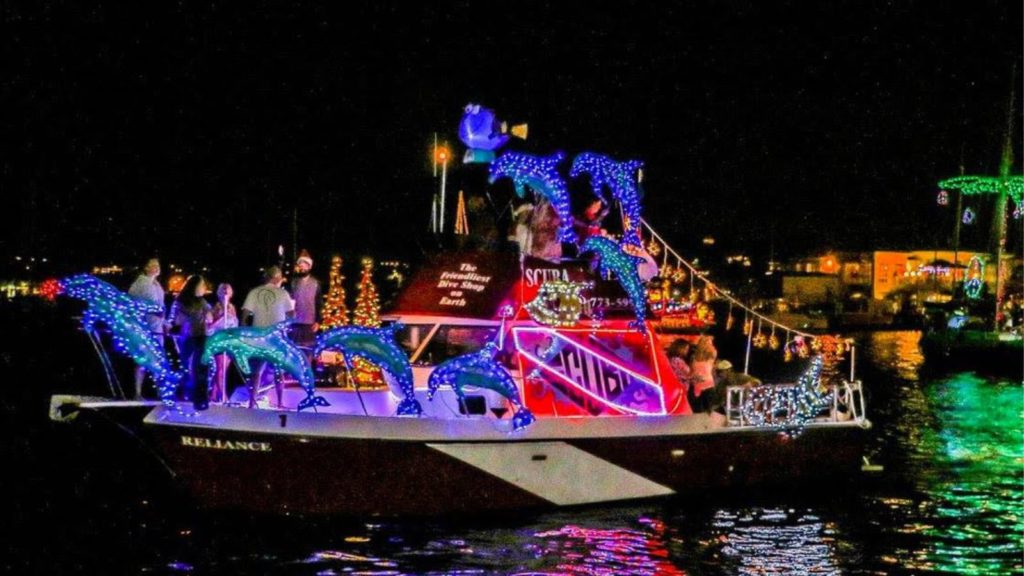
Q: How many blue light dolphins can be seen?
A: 7